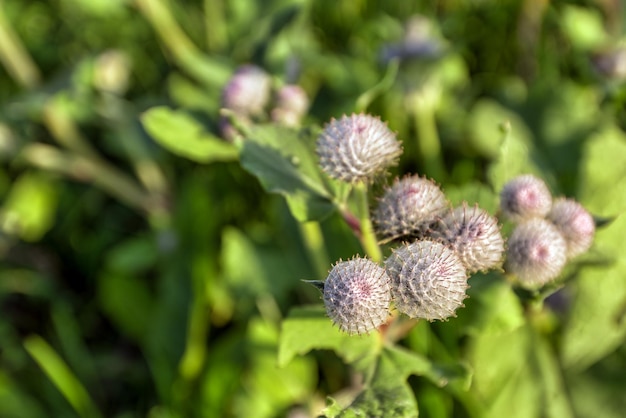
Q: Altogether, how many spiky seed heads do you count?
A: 8